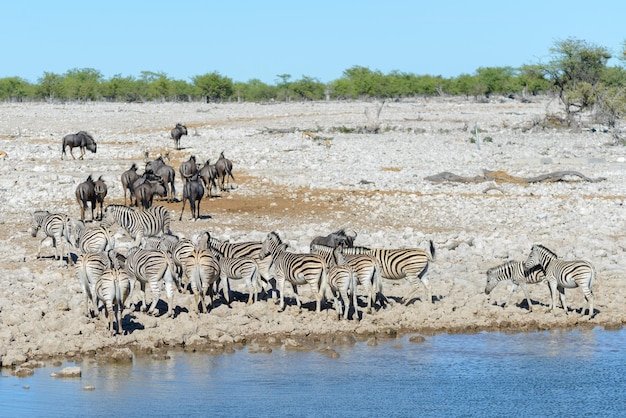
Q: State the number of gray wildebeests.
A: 13